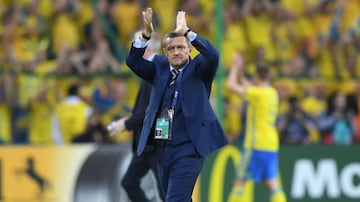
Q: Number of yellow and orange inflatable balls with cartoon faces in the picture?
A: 0